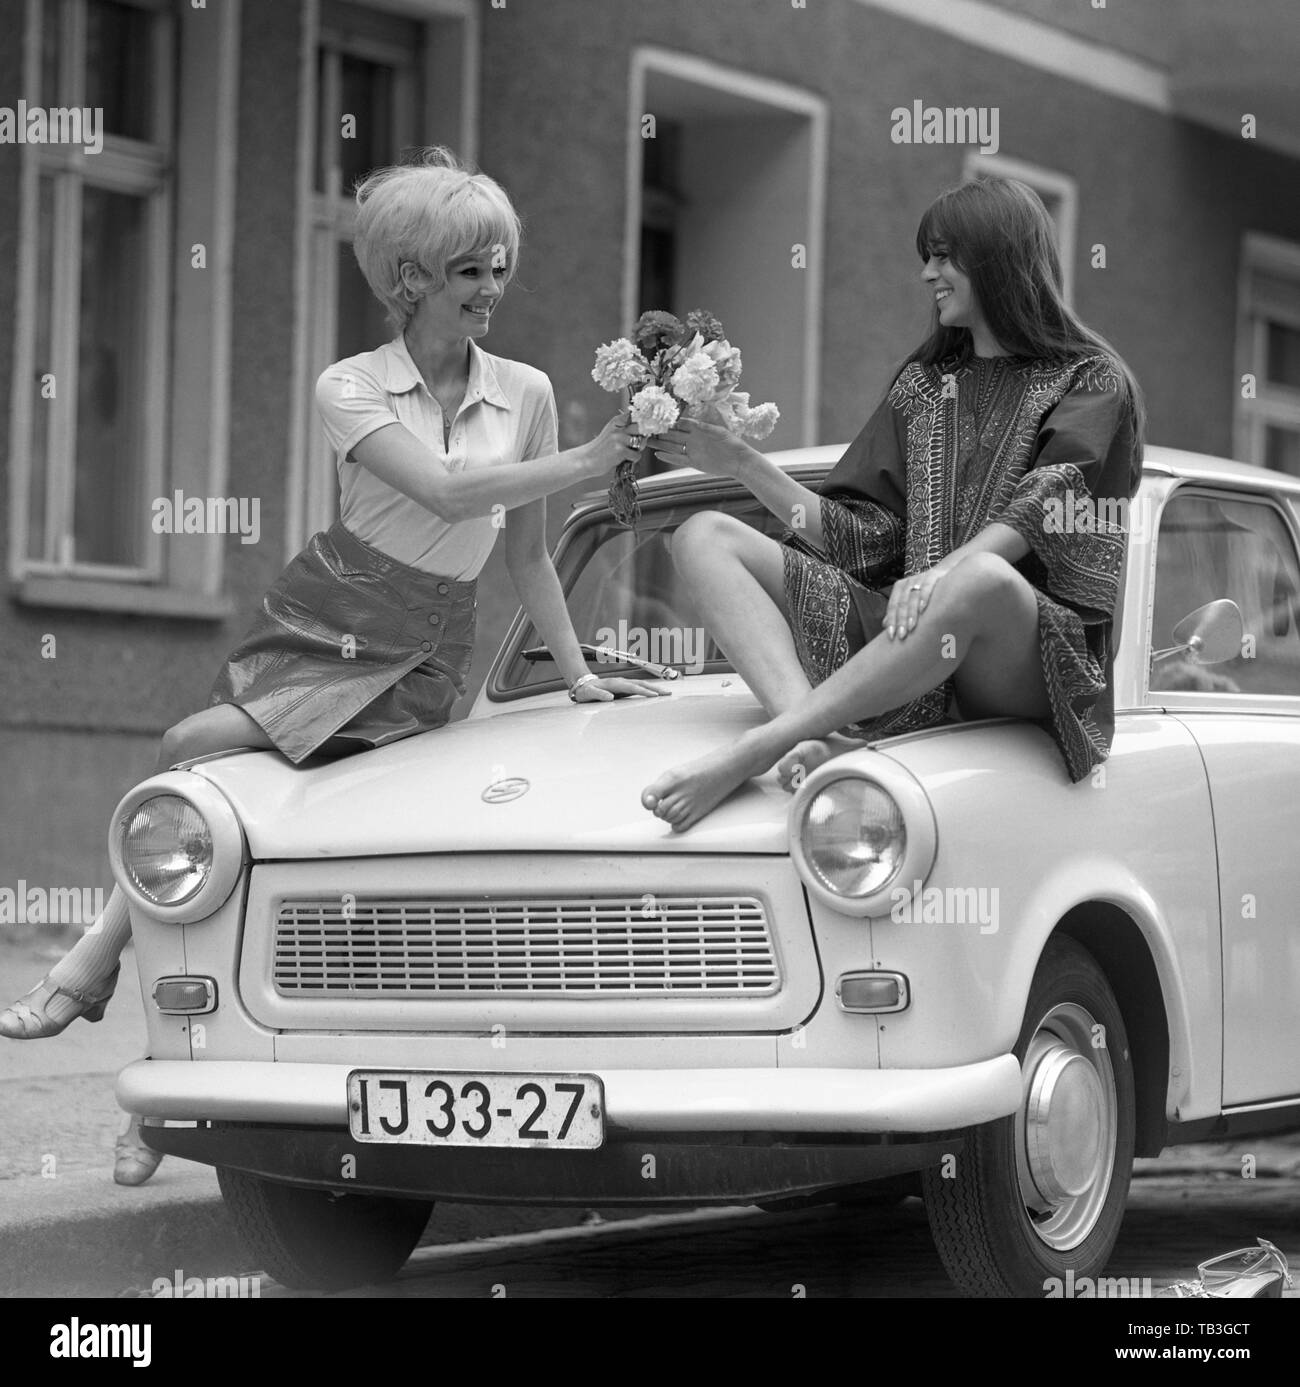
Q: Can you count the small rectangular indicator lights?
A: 2